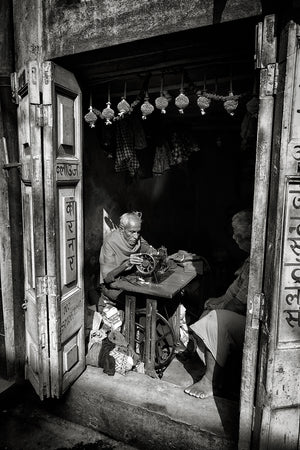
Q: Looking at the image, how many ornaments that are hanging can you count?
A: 8